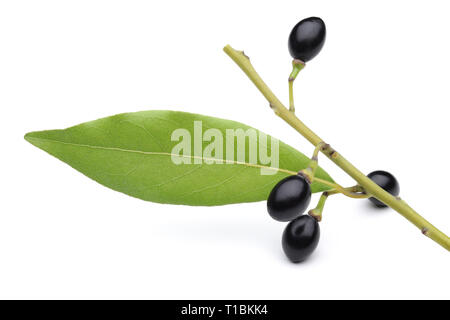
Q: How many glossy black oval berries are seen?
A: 4